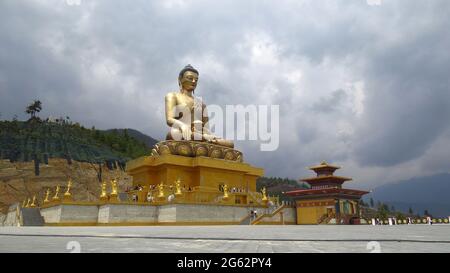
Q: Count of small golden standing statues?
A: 12